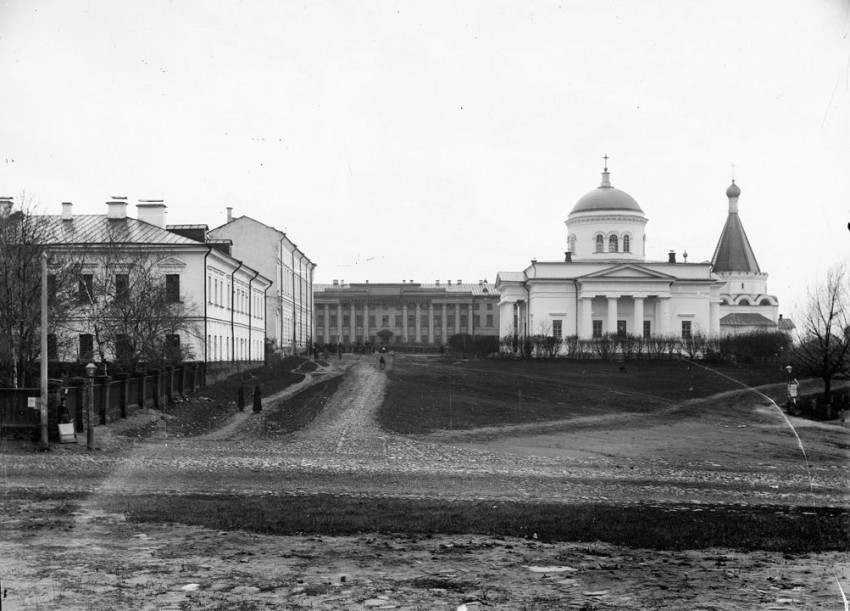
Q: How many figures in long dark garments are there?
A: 2